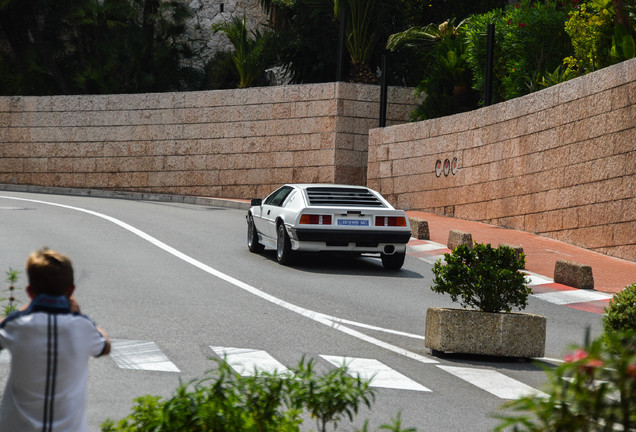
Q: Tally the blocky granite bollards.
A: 4